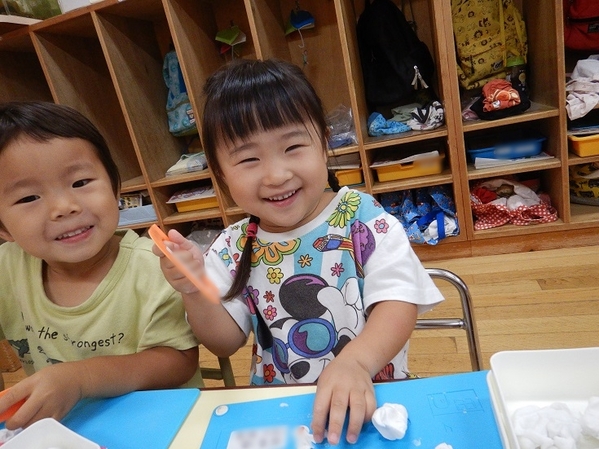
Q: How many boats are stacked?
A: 0